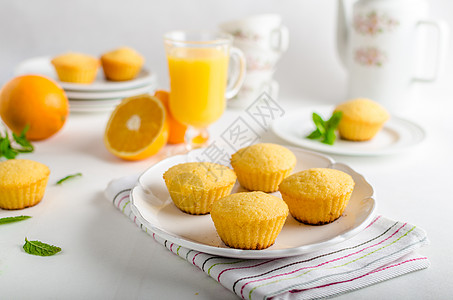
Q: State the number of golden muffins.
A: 8